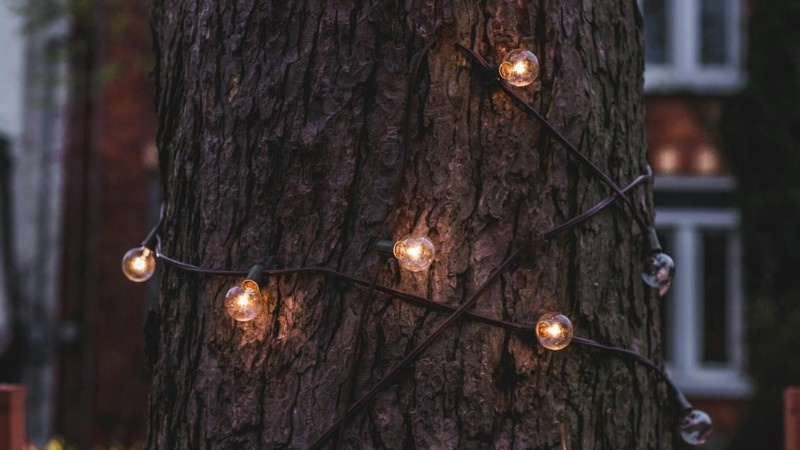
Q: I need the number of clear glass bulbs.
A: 7